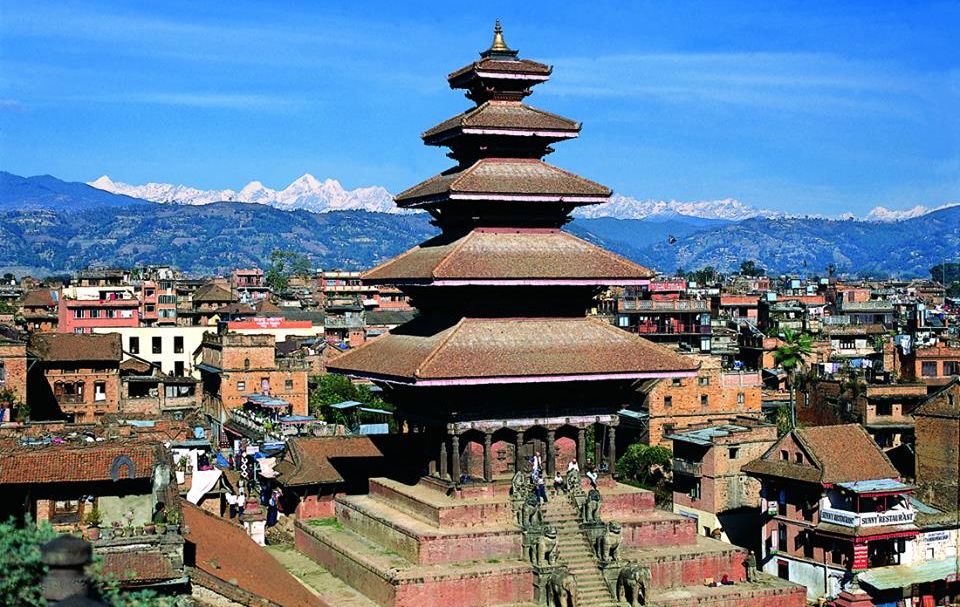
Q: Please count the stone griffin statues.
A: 2